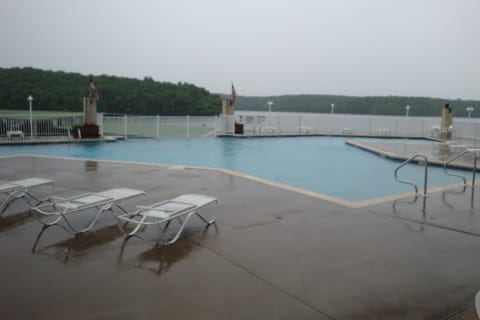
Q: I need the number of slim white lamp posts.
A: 5